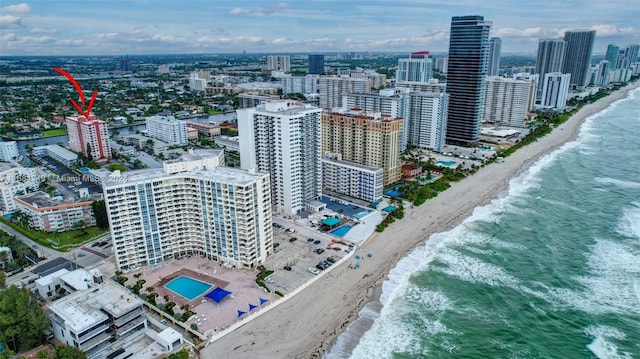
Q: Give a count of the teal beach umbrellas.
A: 3